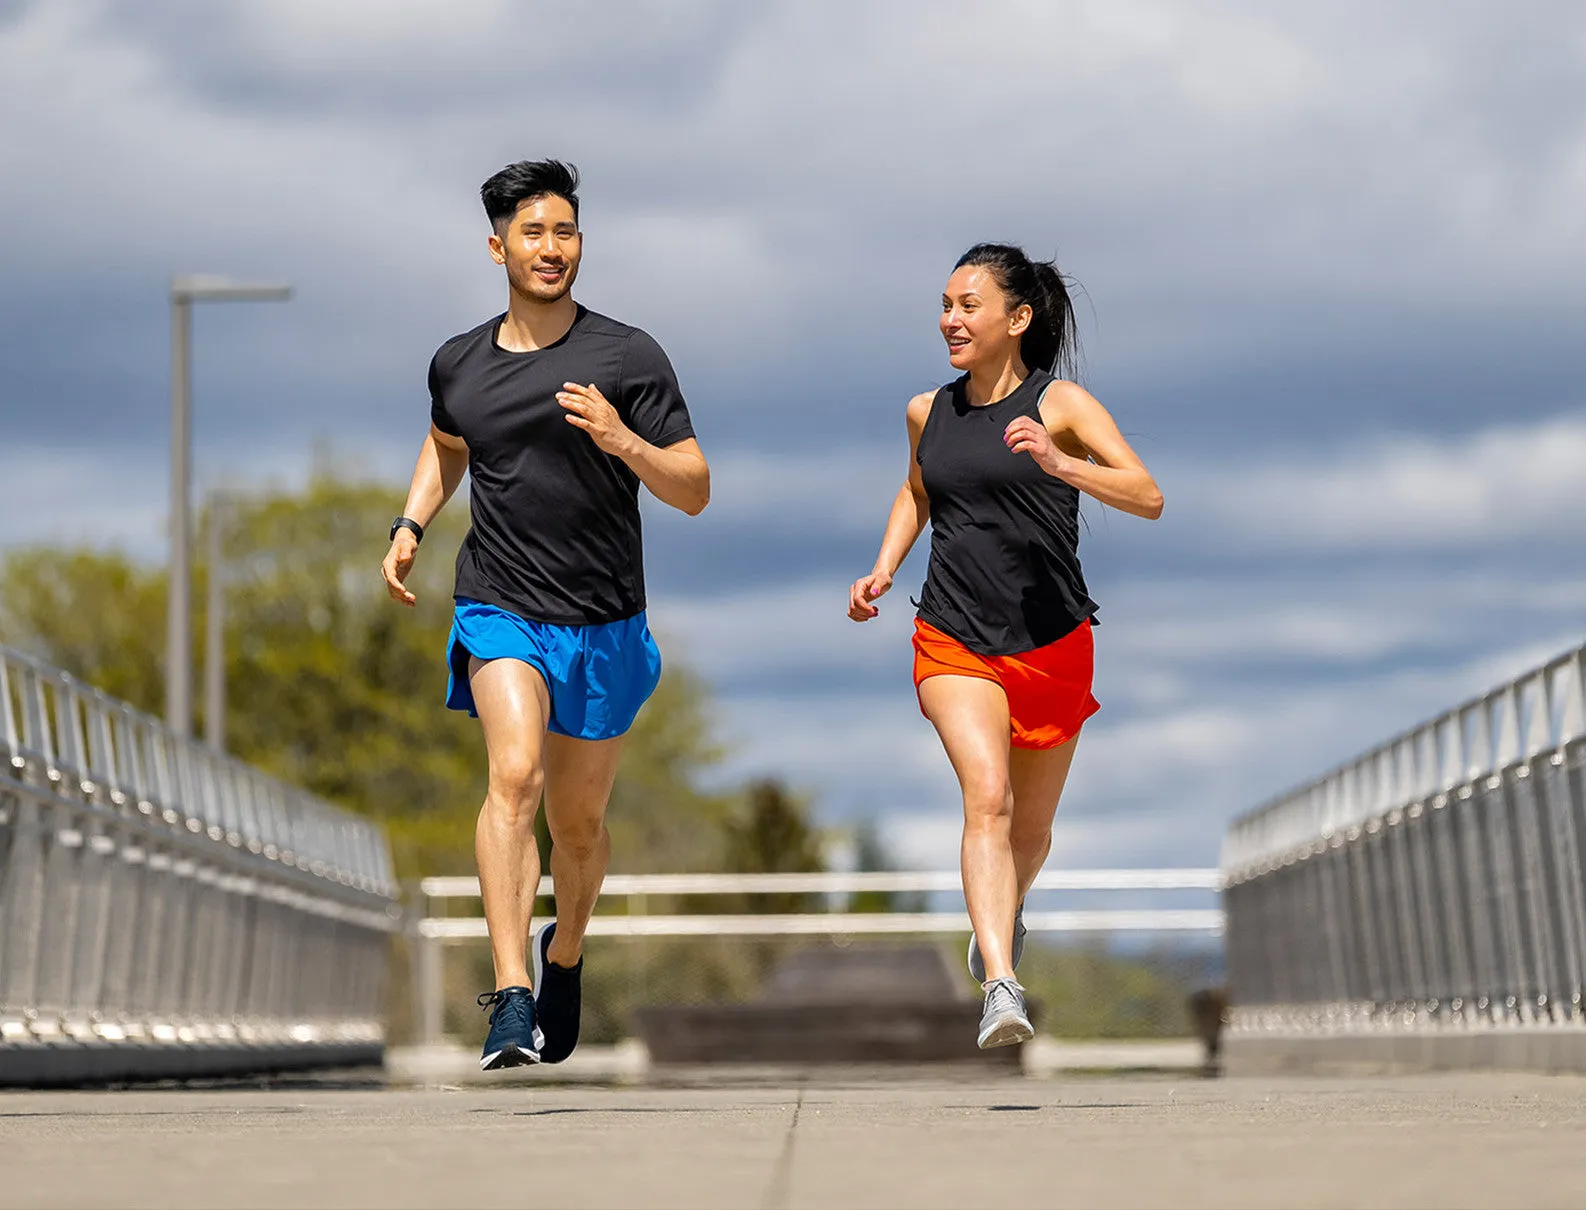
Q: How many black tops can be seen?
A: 2